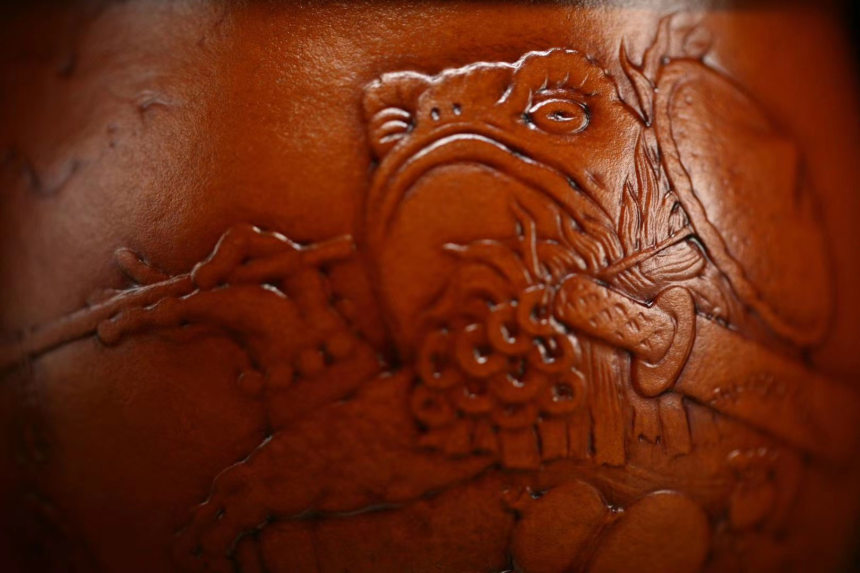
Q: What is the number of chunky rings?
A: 10